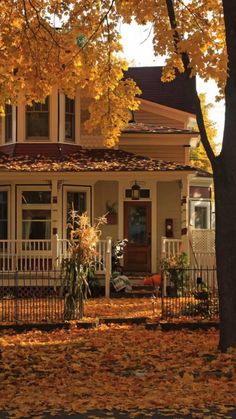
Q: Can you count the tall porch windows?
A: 3